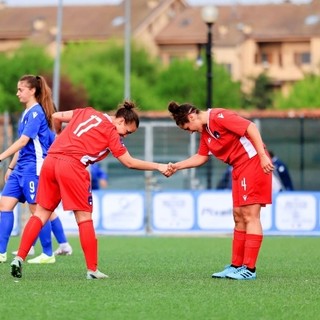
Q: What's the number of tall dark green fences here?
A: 1